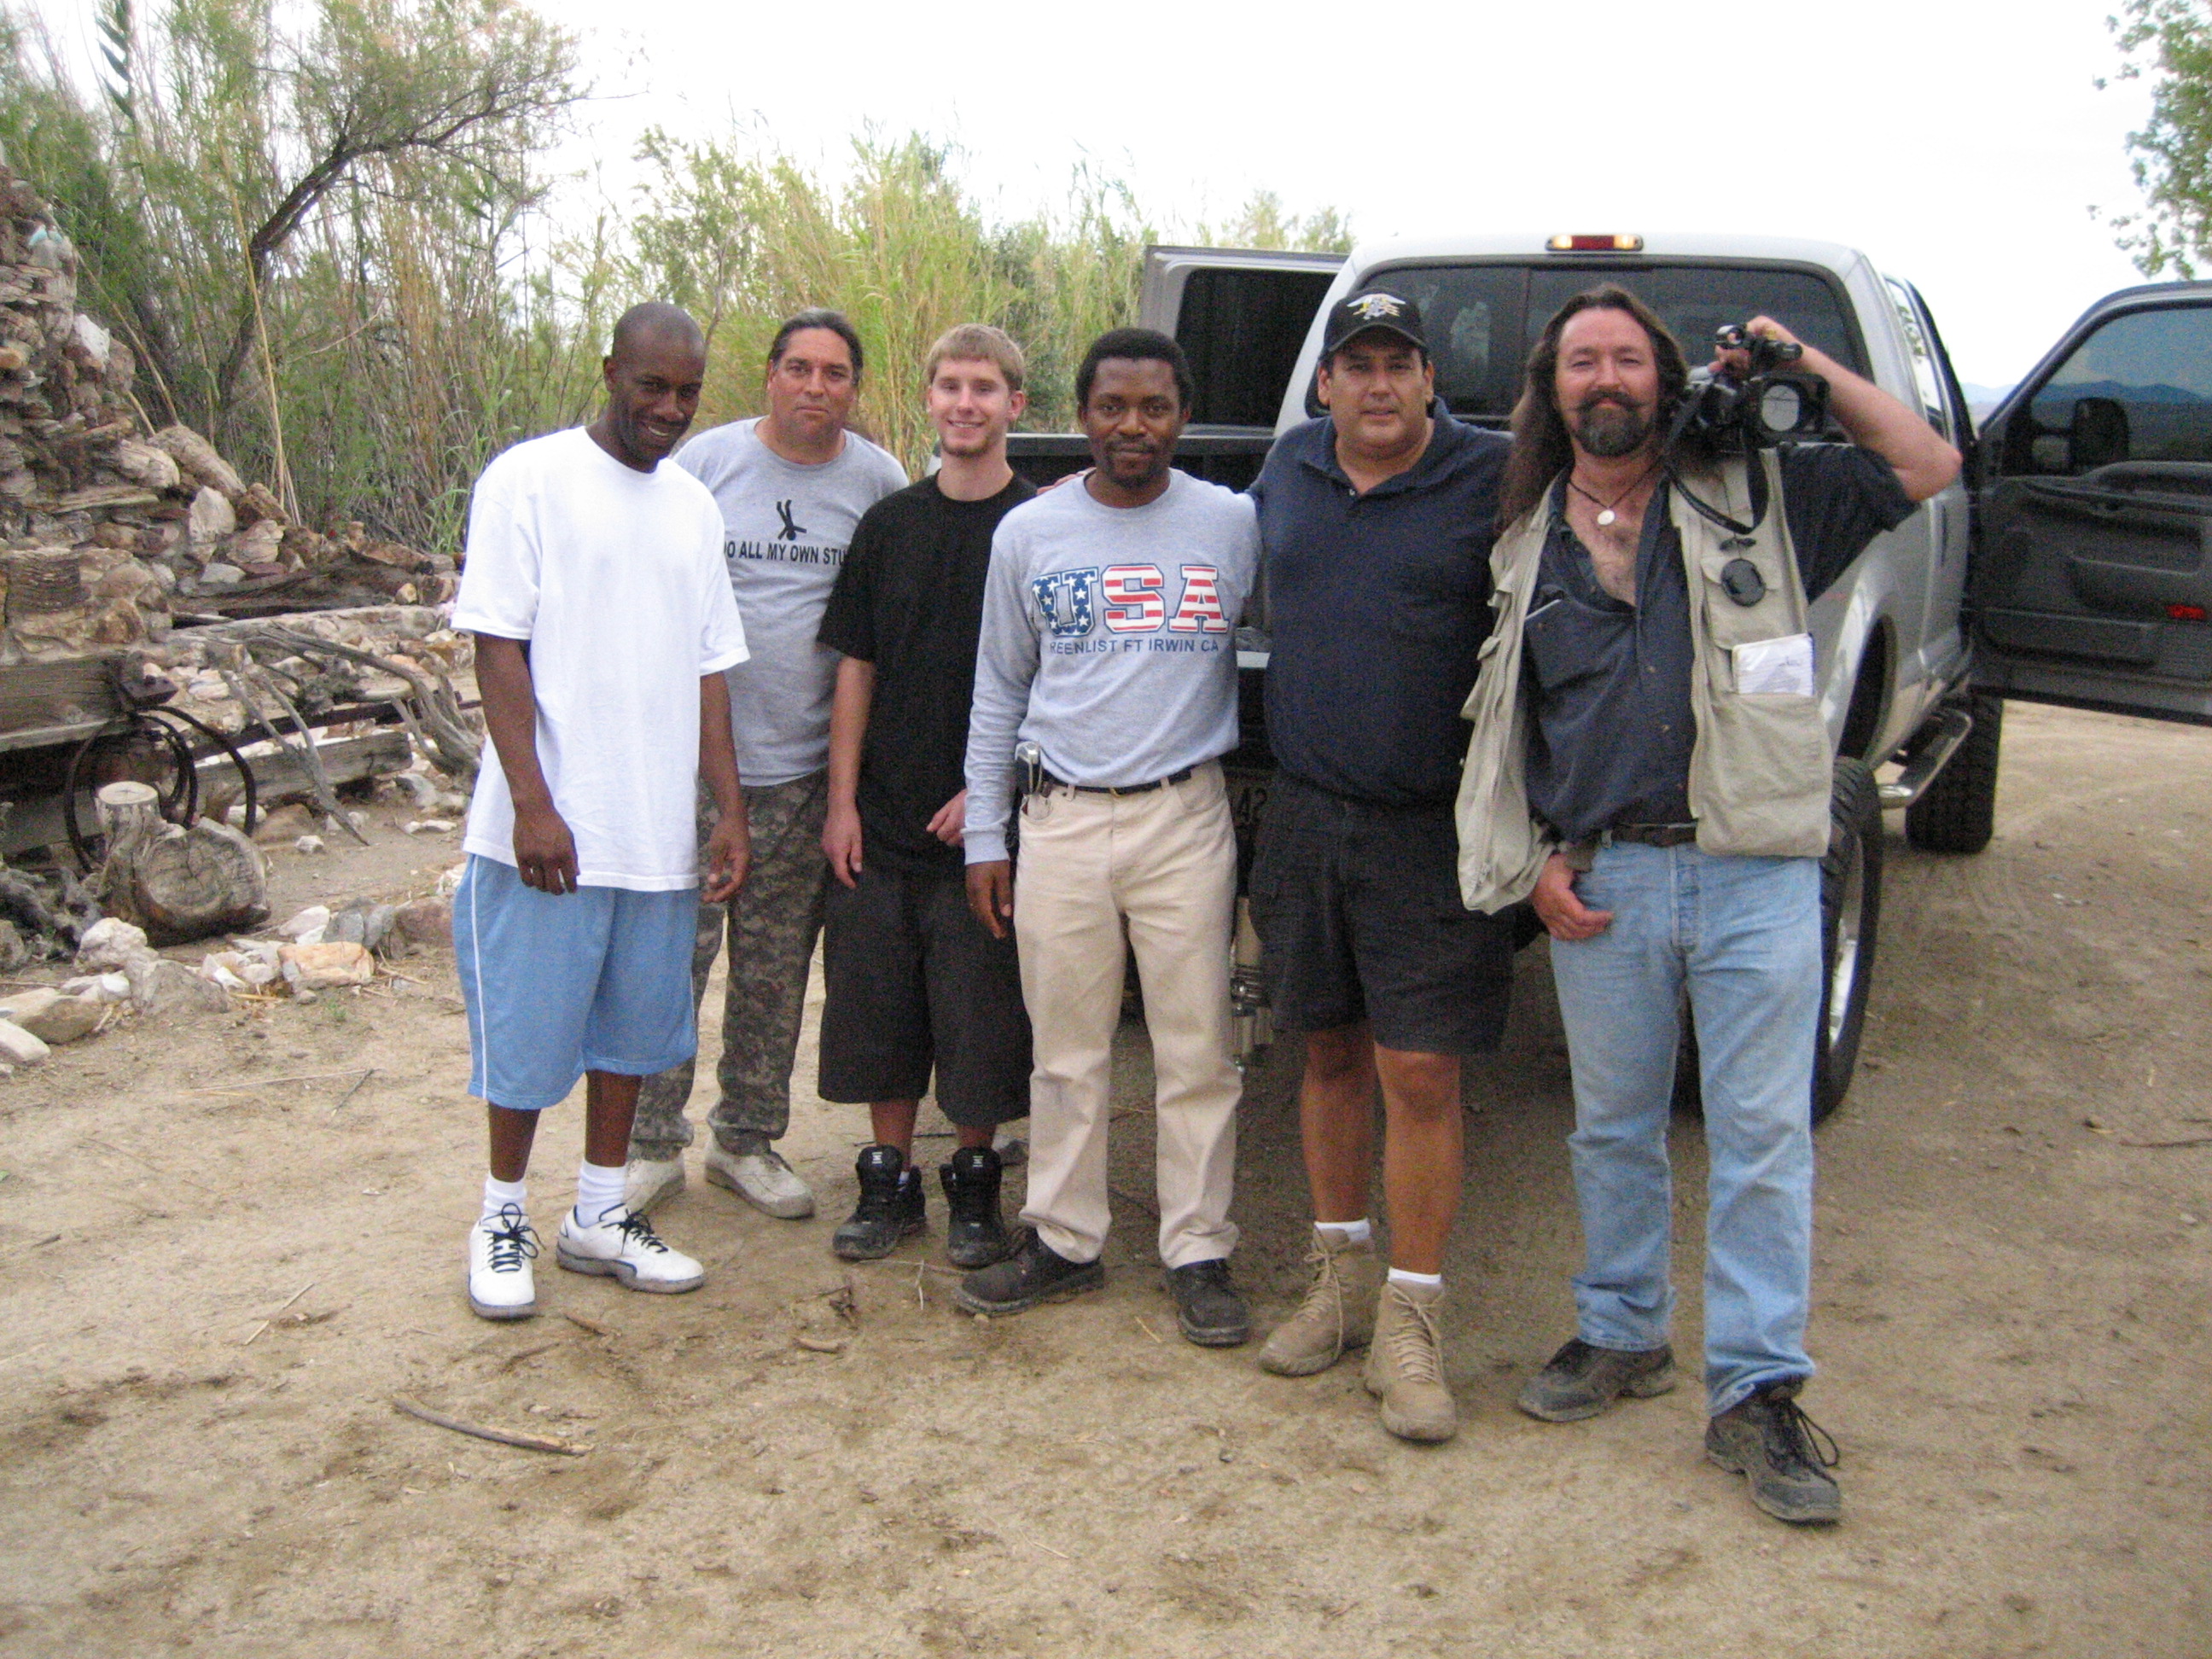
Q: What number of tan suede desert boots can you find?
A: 2